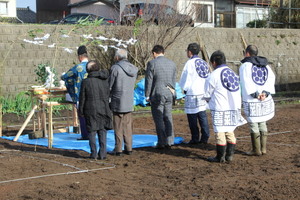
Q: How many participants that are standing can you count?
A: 7